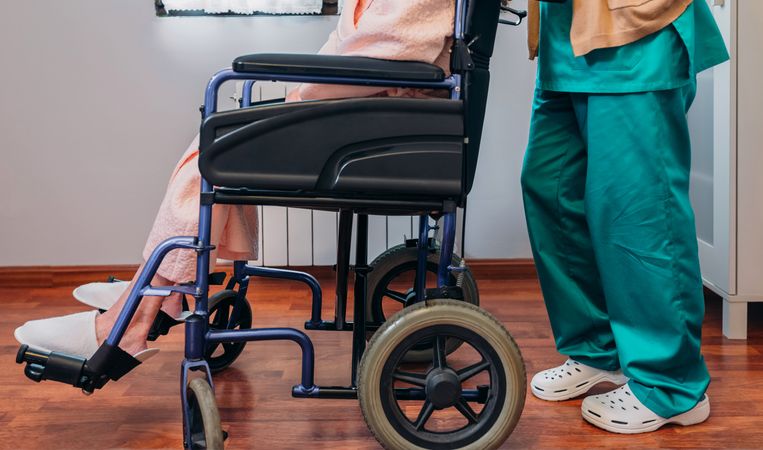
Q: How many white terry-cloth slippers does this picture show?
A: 2